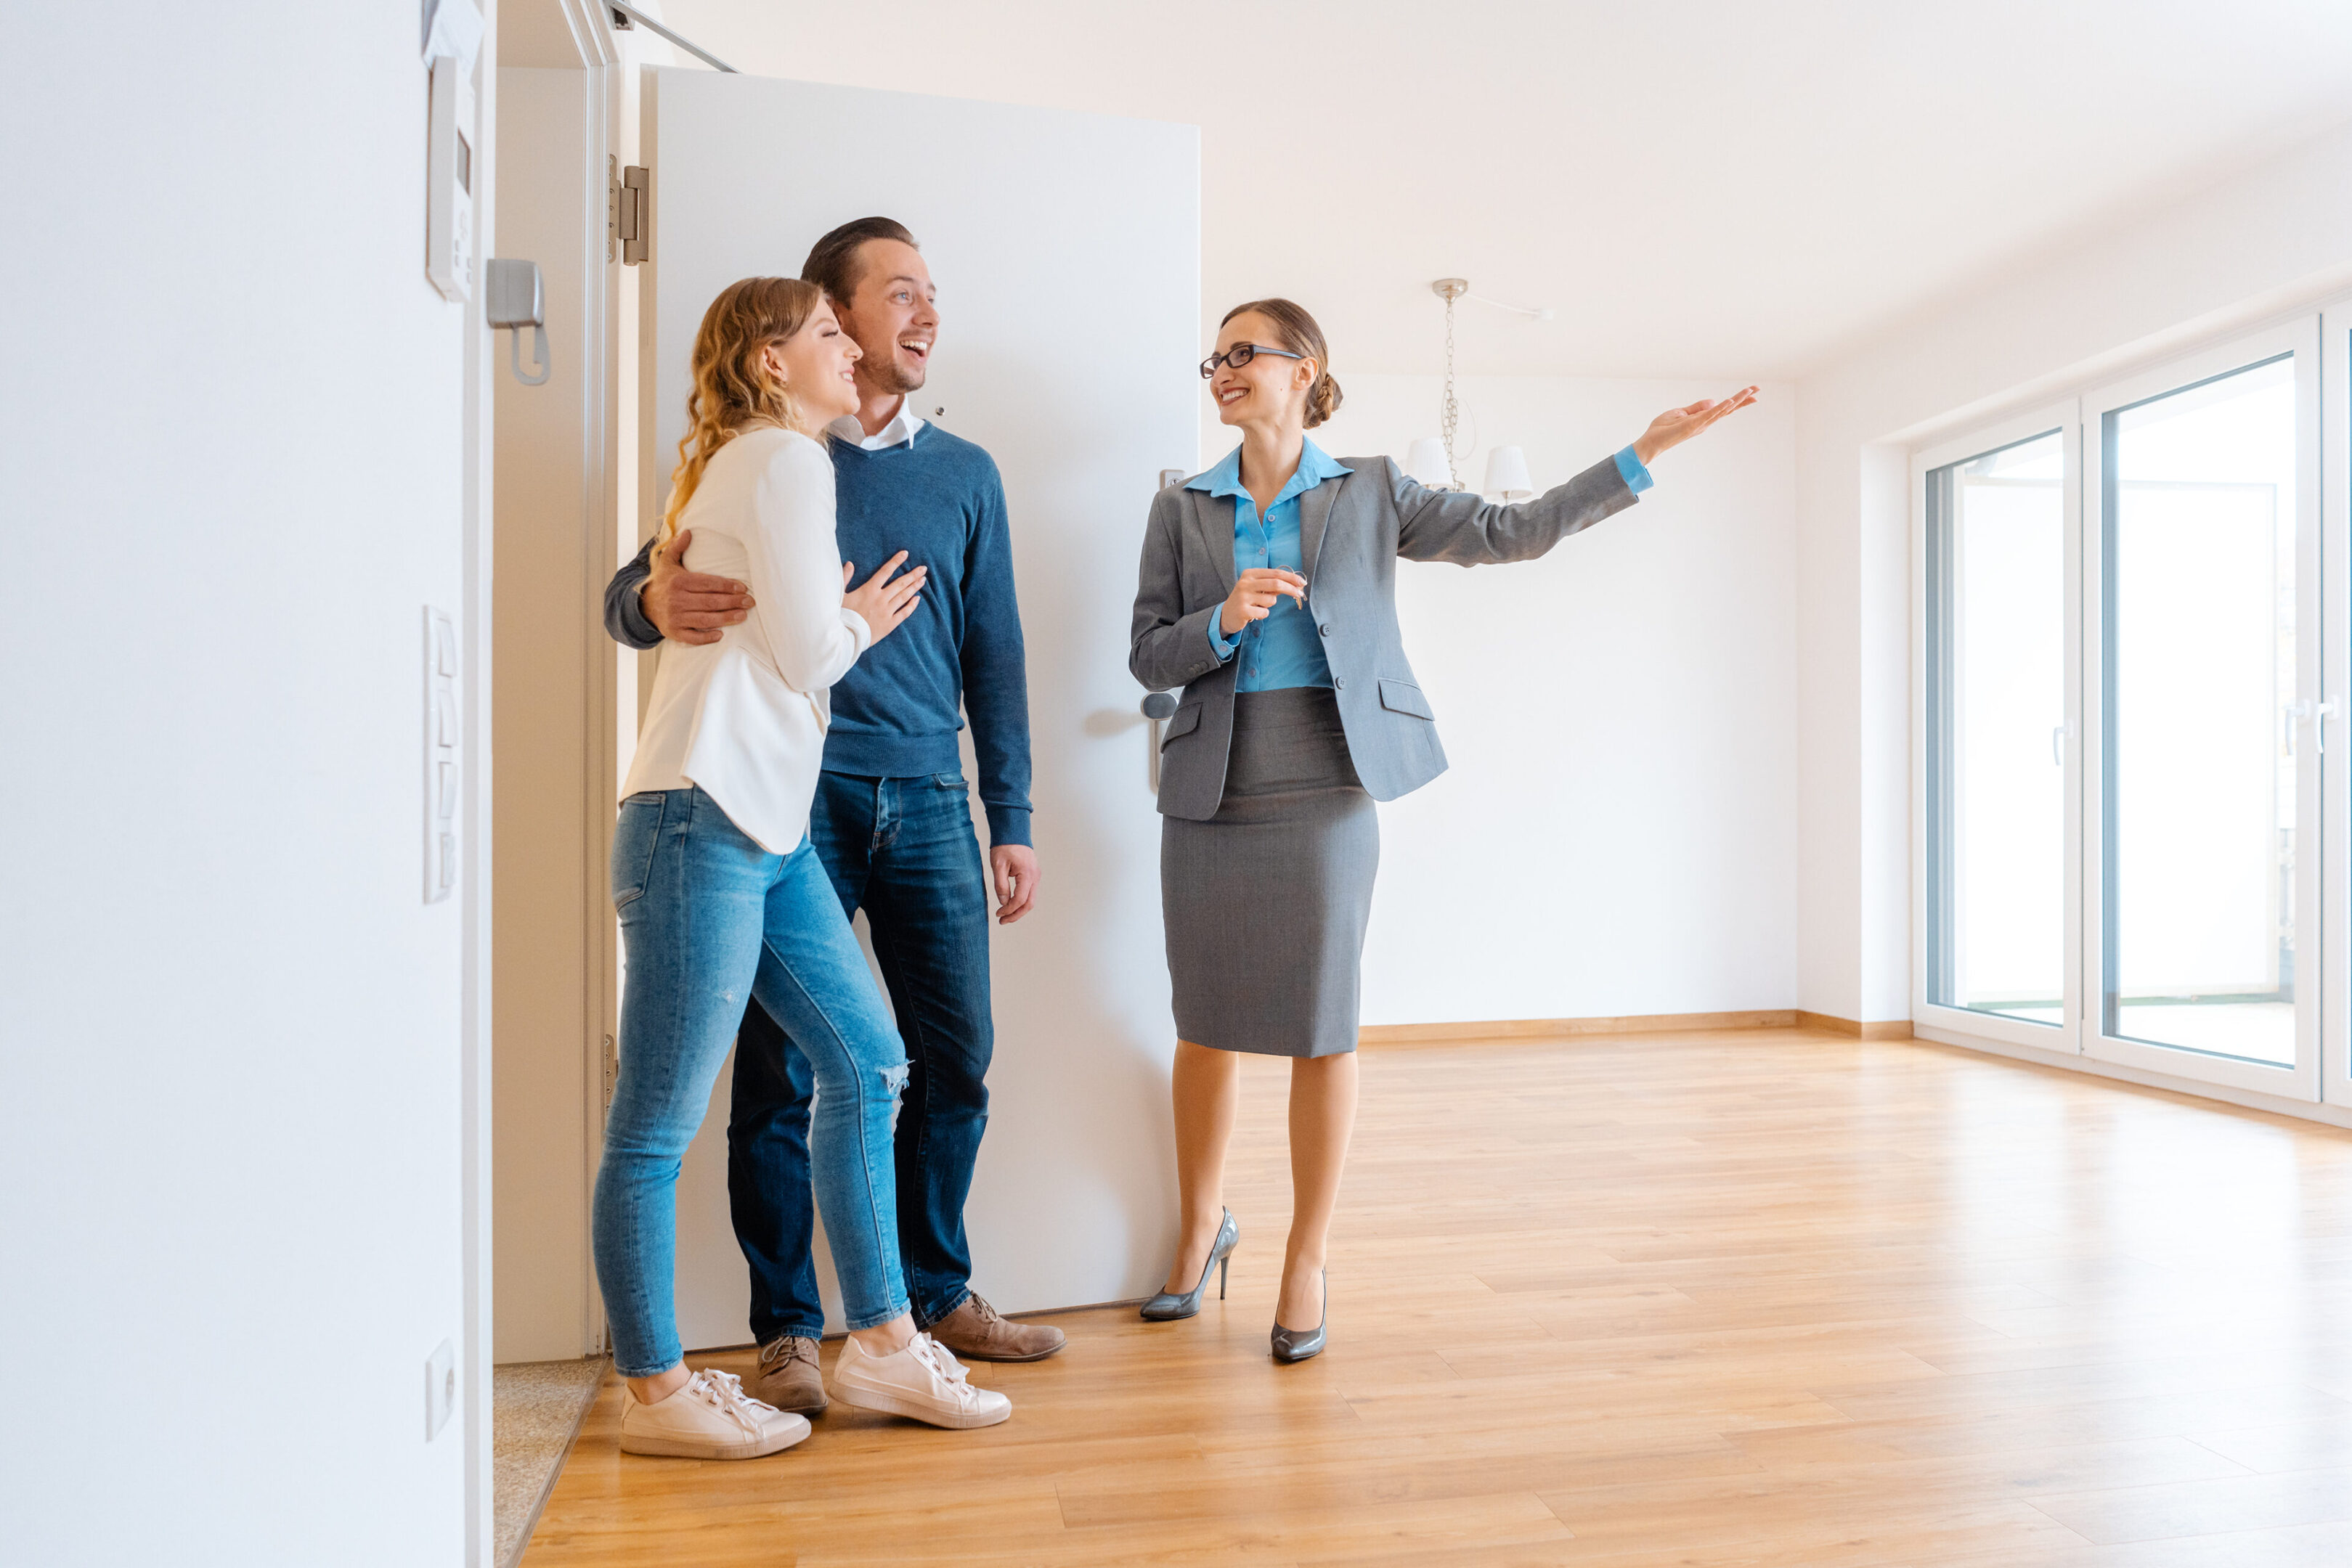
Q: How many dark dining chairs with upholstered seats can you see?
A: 0